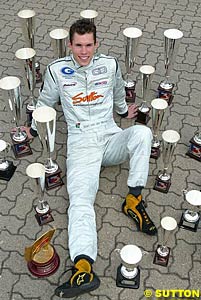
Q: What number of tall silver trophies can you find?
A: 13